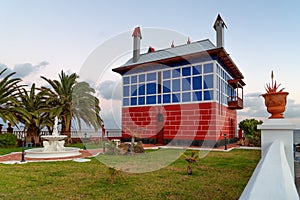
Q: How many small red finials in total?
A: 2